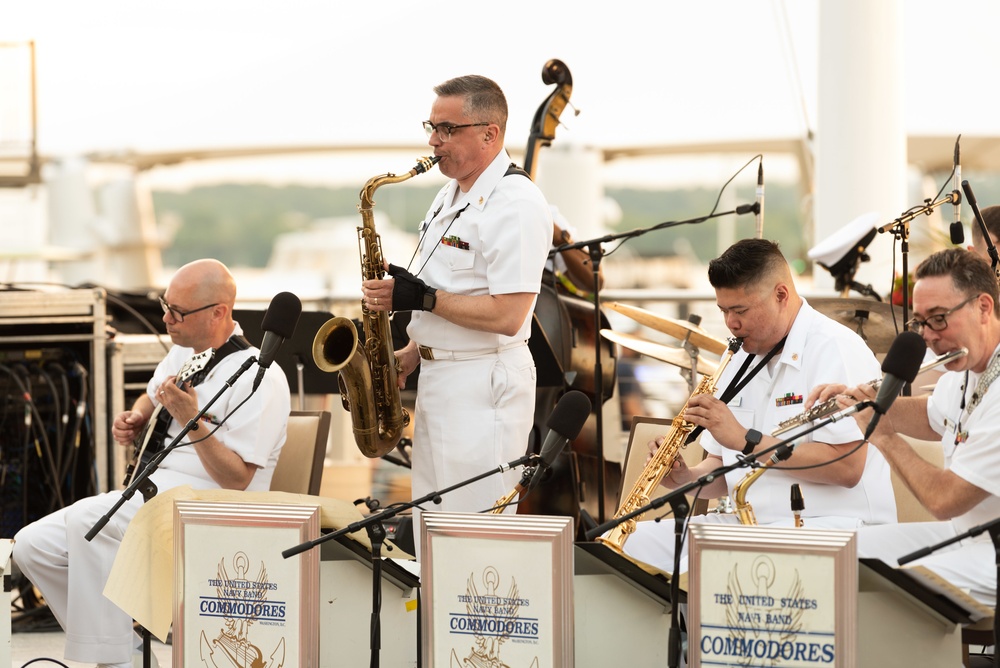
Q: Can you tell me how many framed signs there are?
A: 3